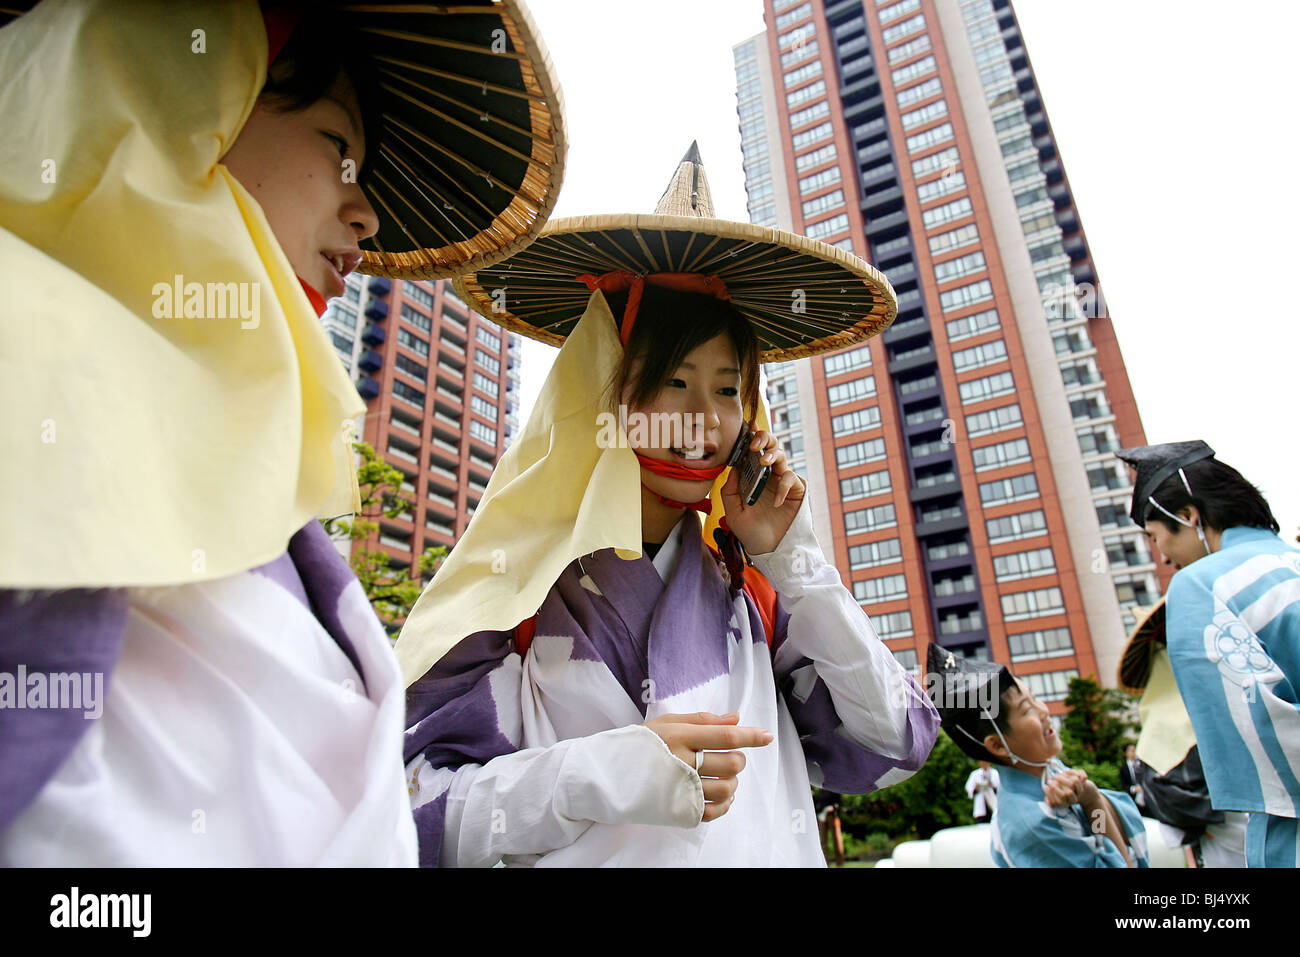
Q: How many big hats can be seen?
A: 3